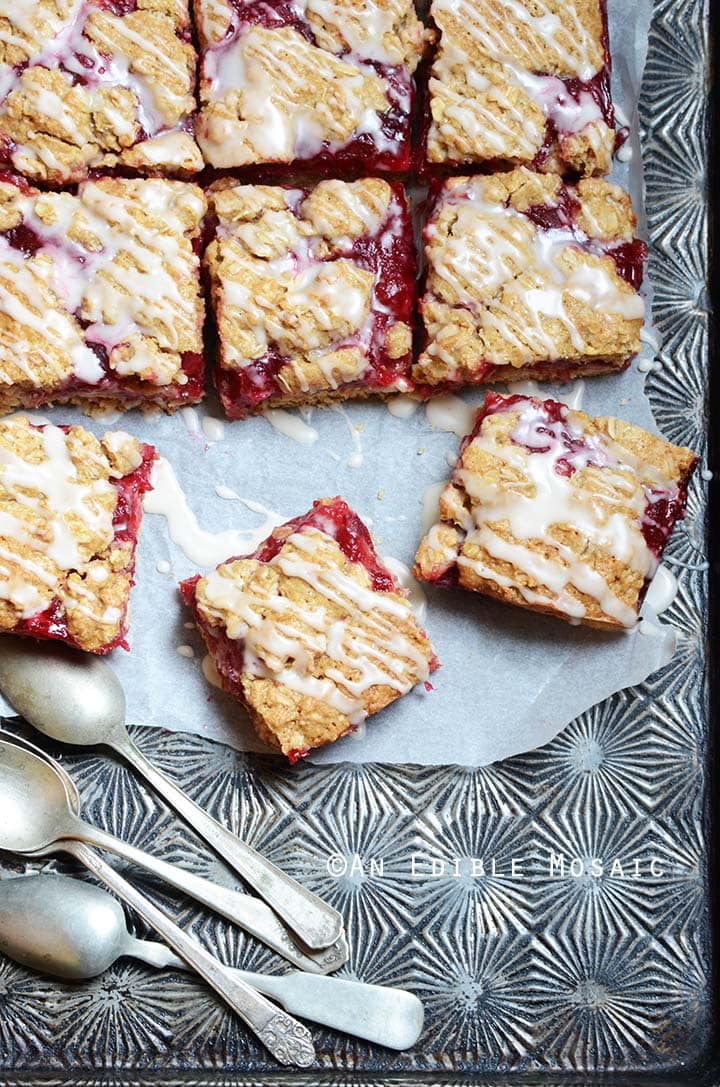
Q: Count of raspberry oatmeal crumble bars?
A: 9